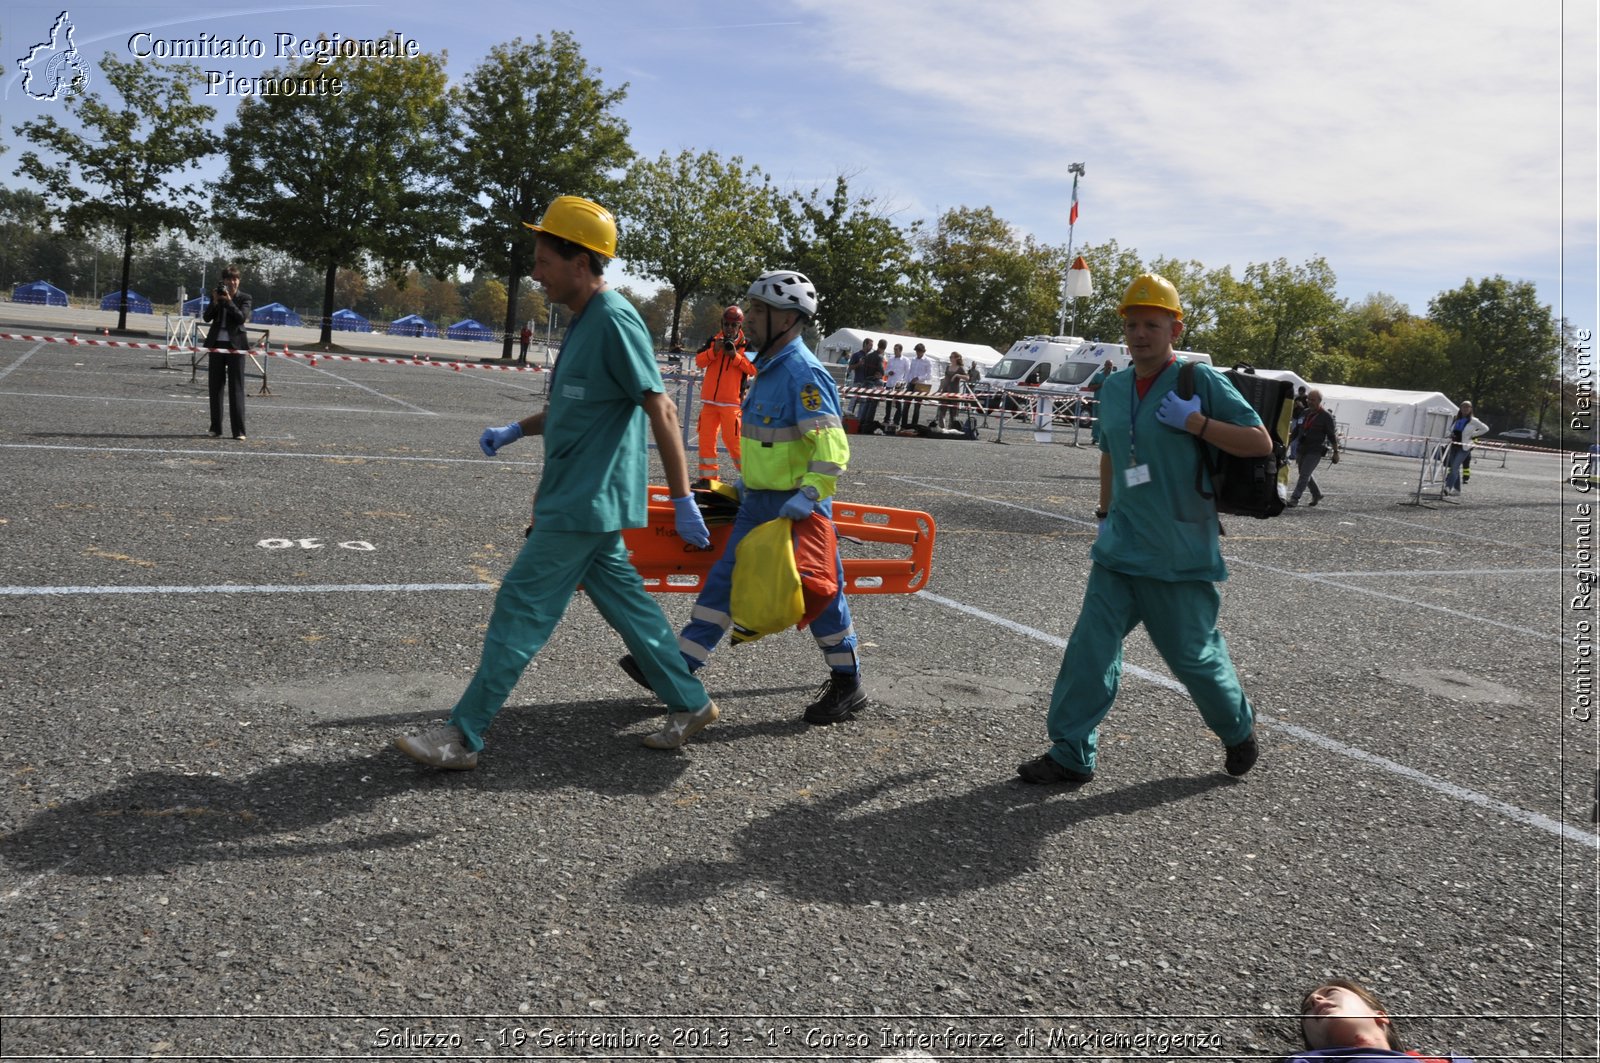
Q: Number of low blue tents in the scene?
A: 7